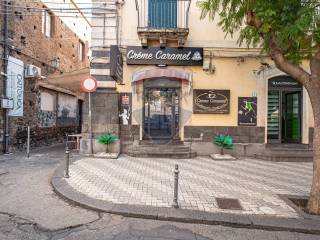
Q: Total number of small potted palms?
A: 2